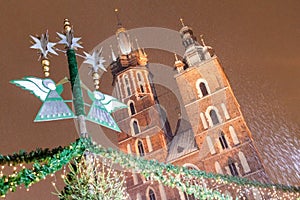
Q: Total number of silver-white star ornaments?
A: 3